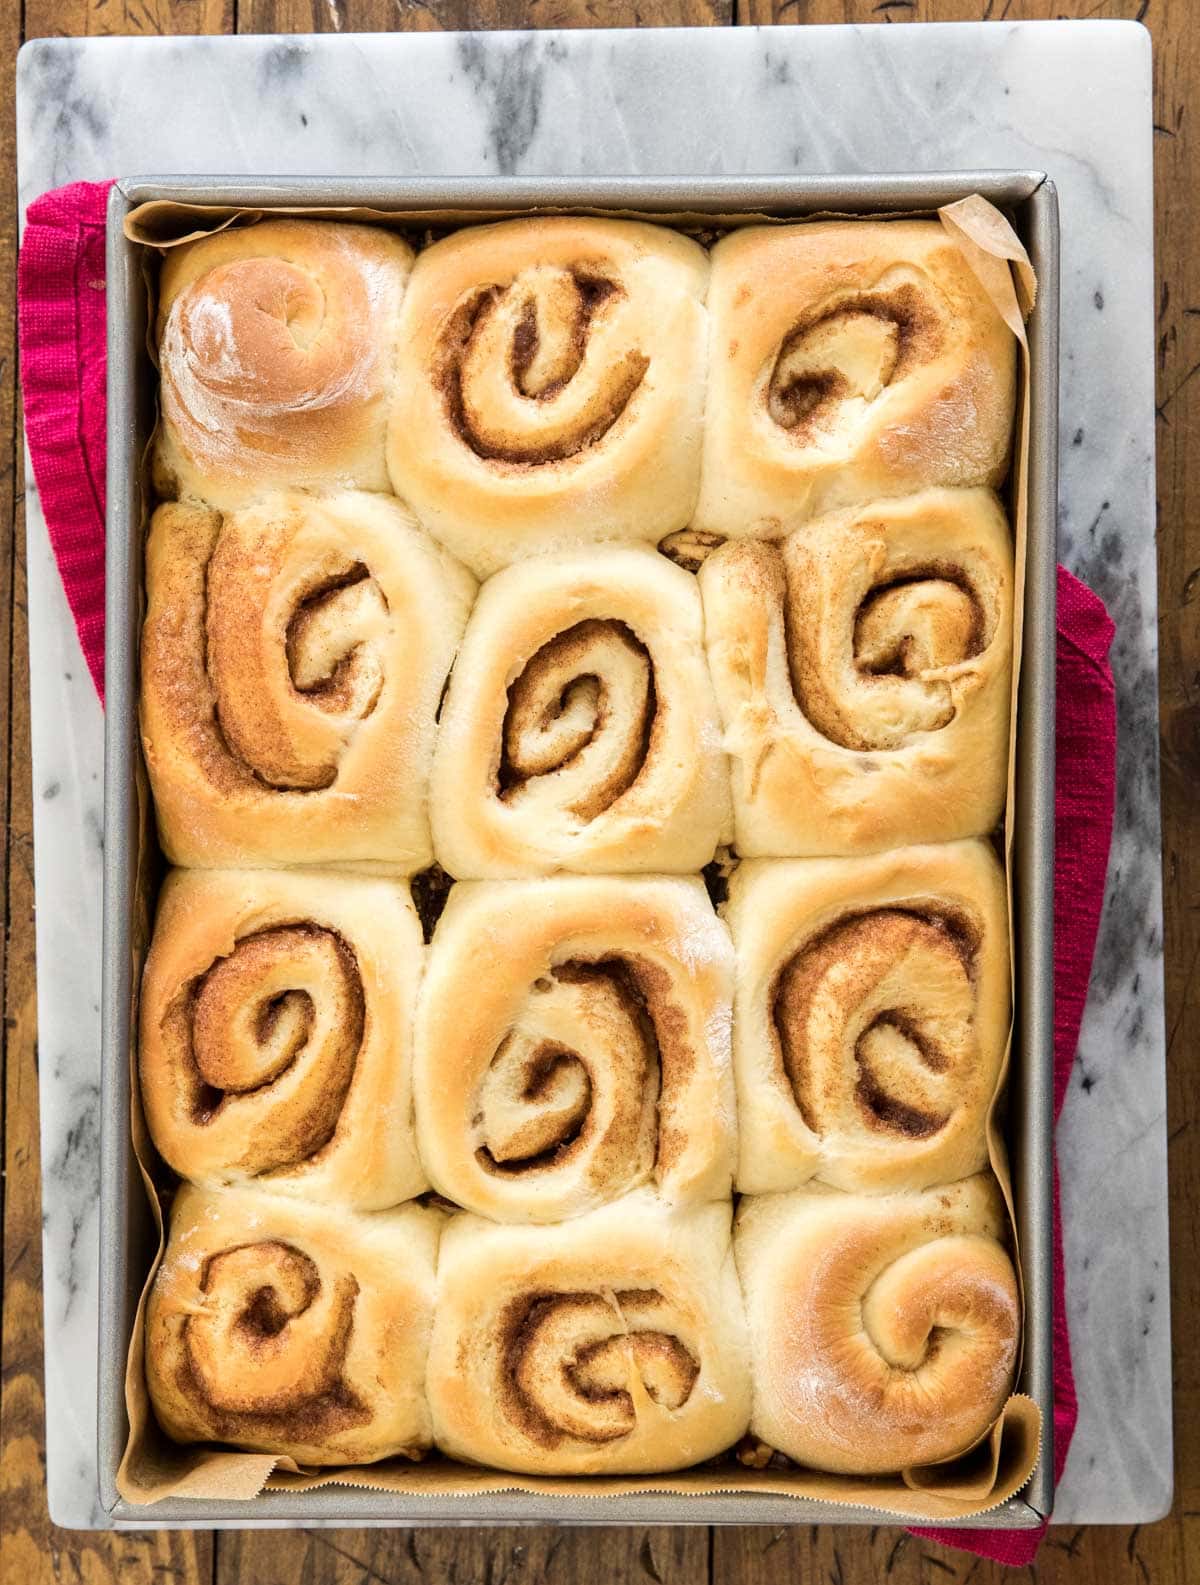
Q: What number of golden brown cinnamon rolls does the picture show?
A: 12